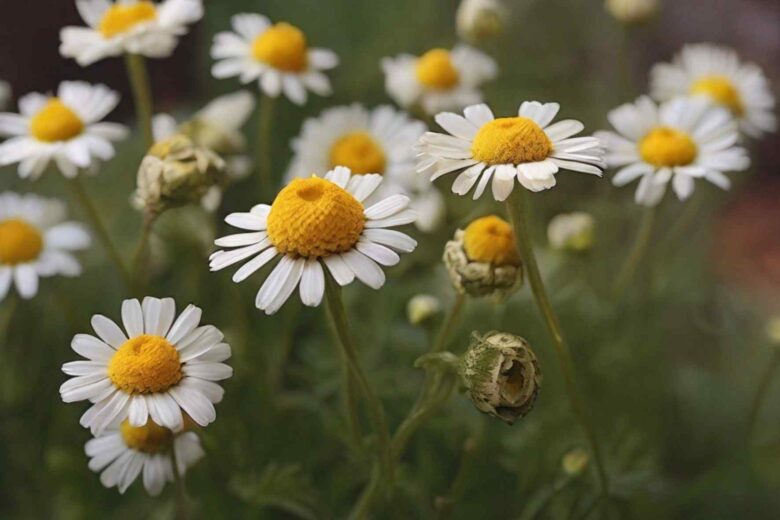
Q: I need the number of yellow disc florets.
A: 13